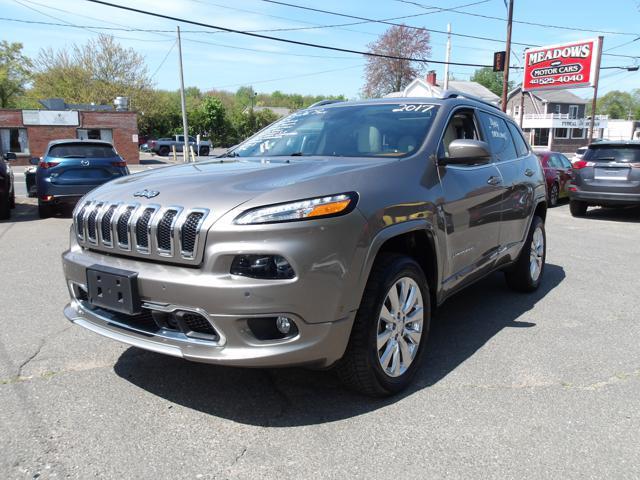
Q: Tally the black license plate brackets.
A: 1